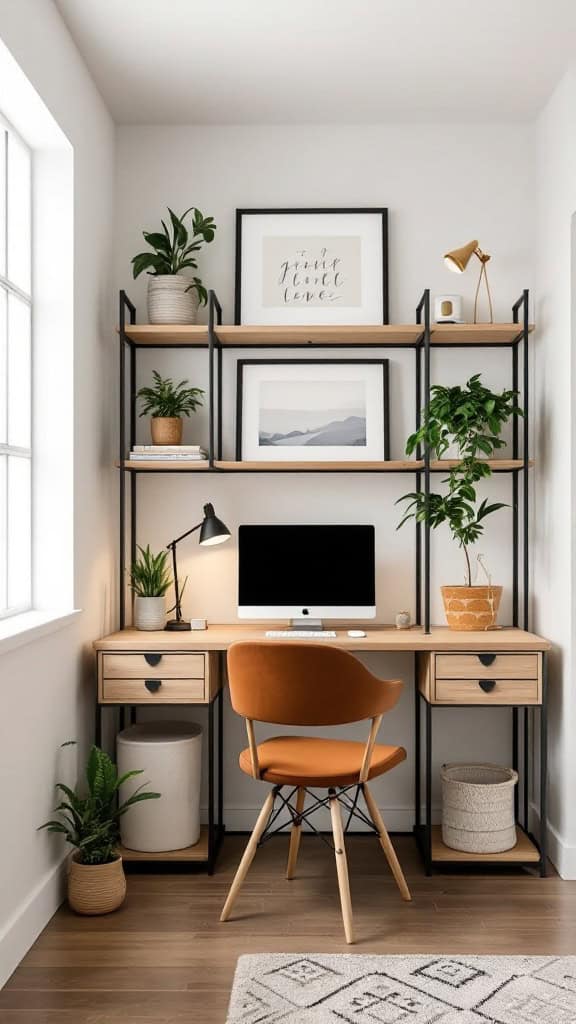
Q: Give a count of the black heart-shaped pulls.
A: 4